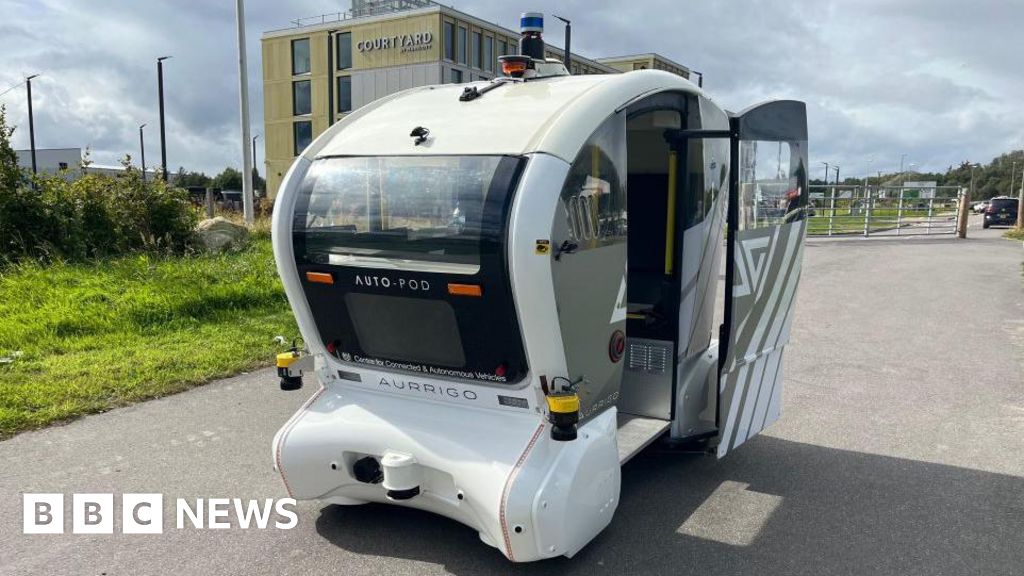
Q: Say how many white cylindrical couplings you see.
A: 1